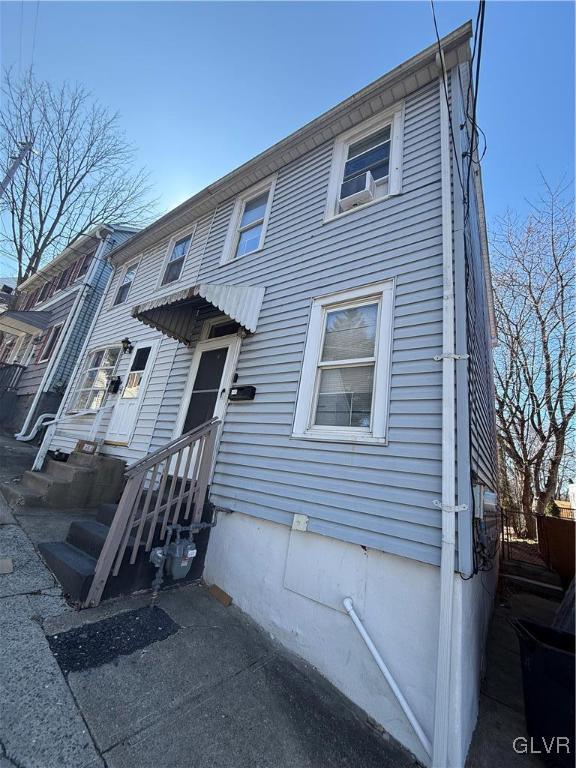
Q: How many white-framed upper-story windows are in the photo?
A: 4